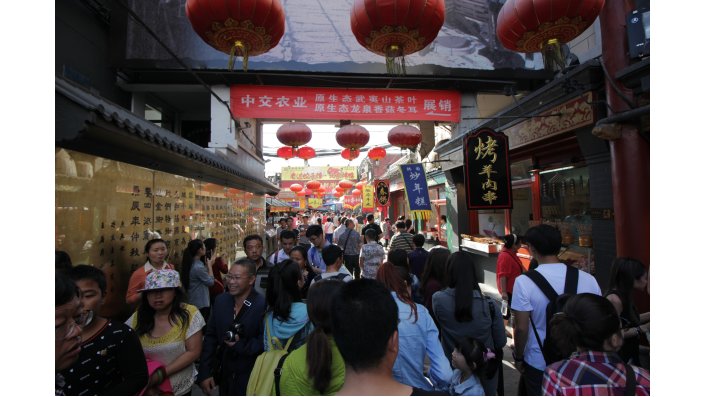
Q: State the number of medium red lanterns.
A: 3